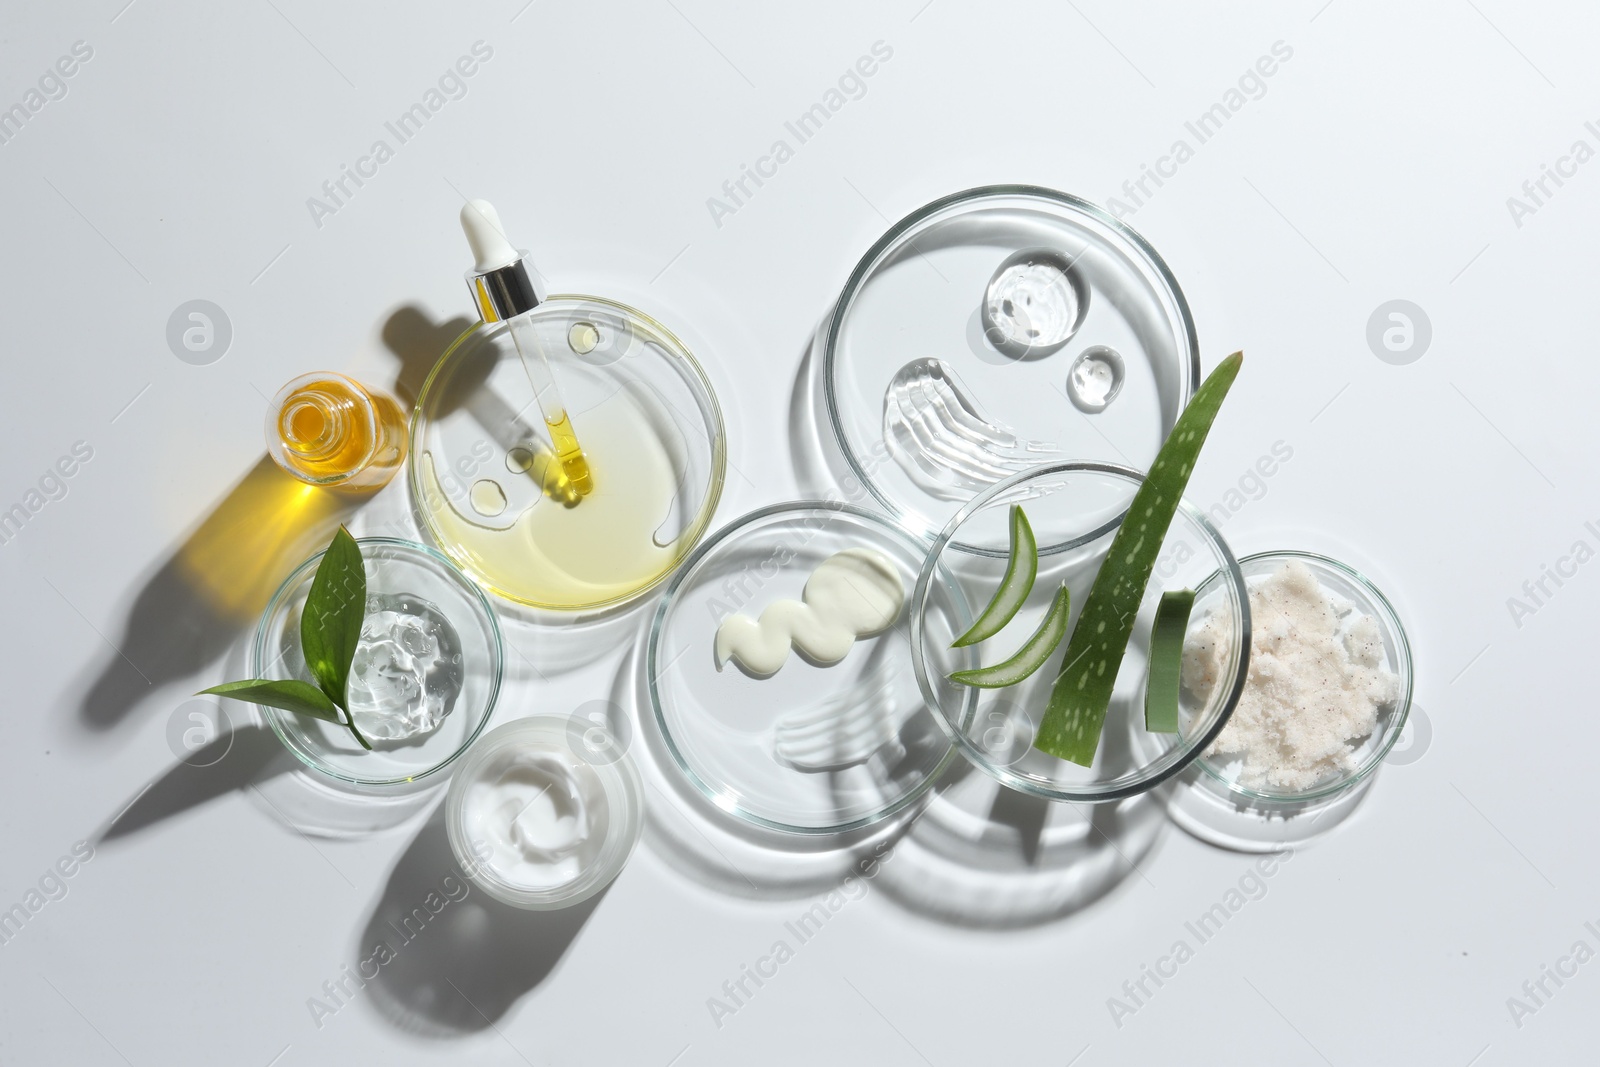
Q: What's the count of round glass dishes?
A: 6